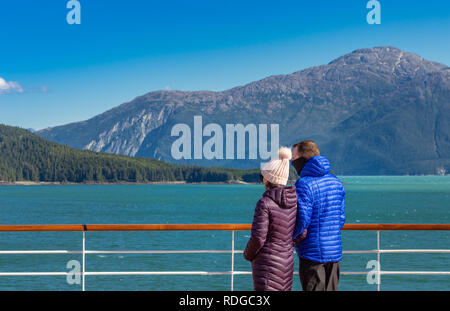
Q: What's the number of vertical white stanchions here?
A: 3